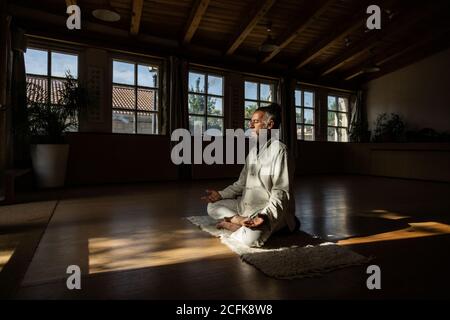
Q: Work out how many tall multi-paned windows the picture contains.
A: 6